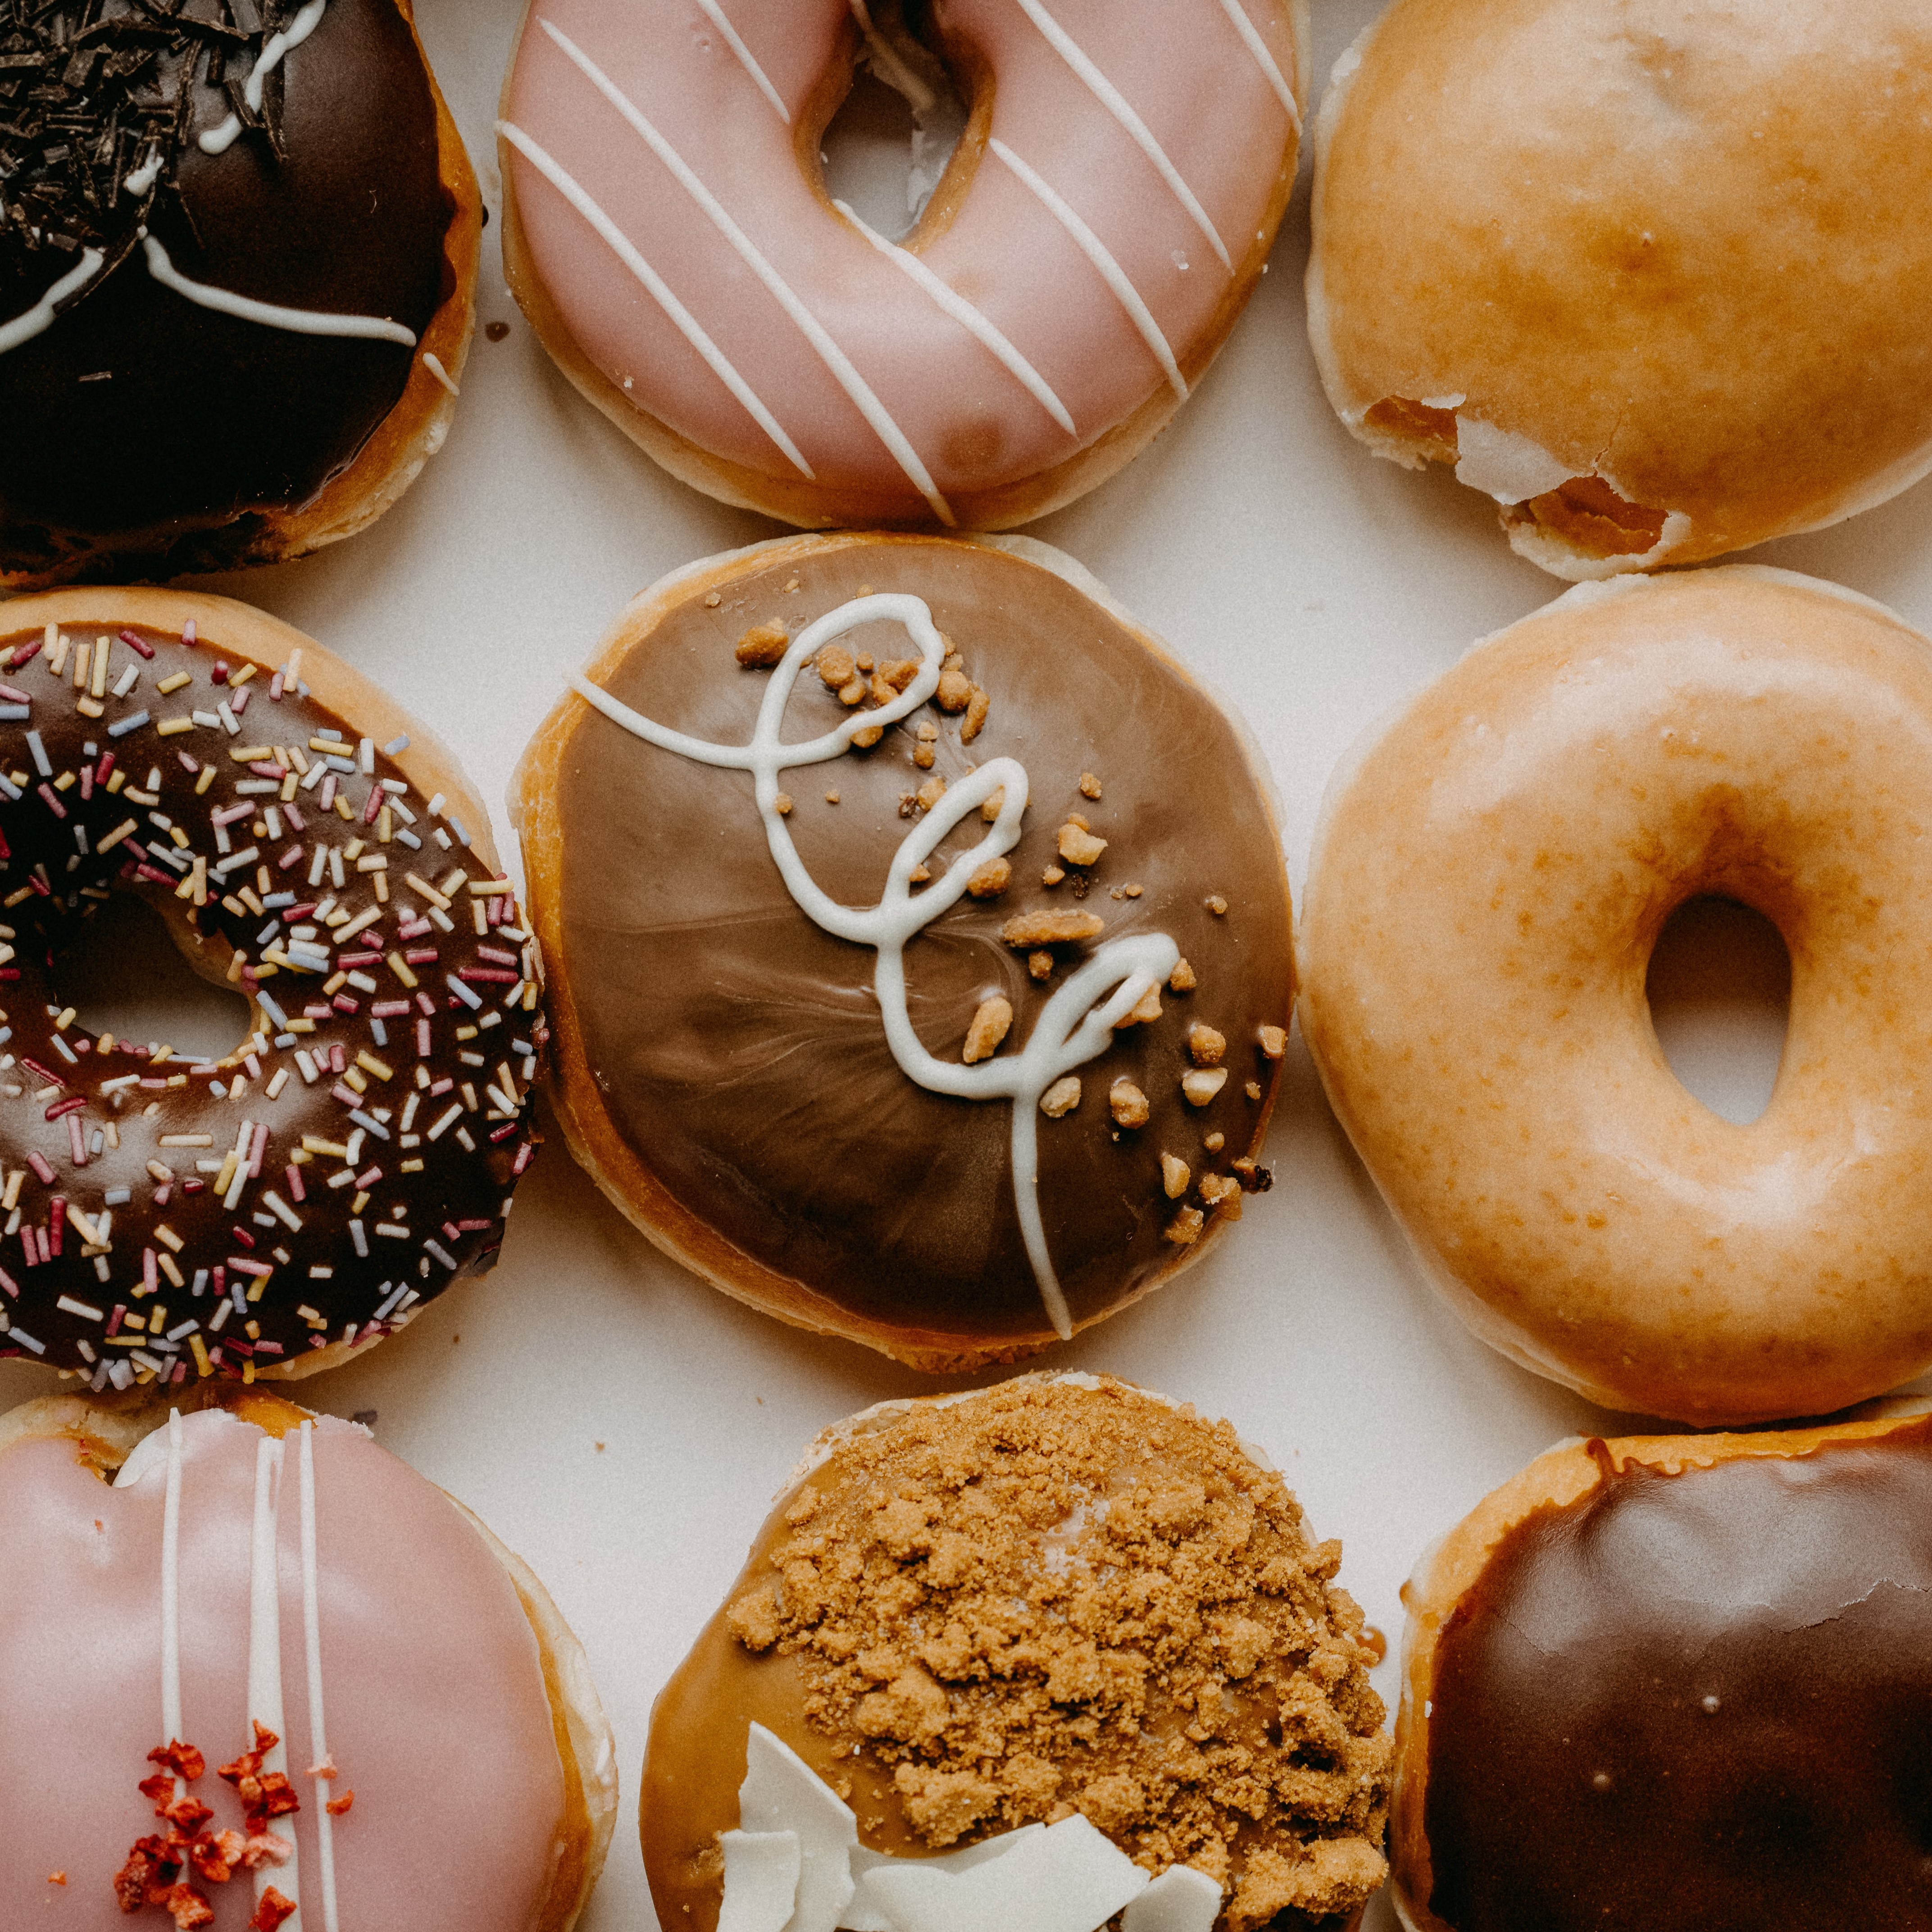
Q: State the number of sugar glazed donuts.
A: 2